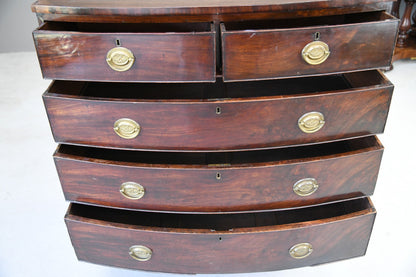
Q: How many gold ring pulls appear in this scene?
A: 8